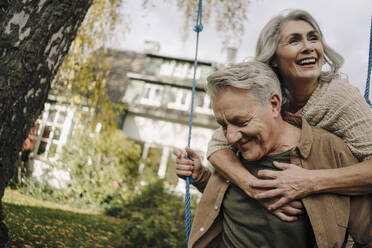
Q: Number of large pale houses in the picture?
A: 1